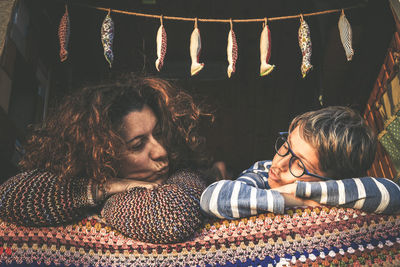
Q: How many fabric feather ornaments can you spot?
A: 8